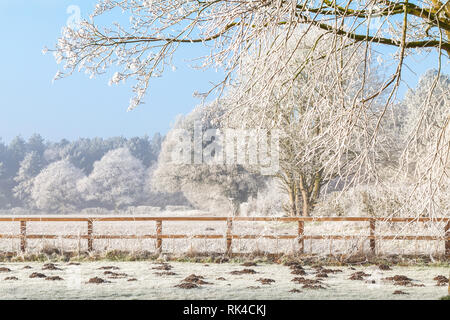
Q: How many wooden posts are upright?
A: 7